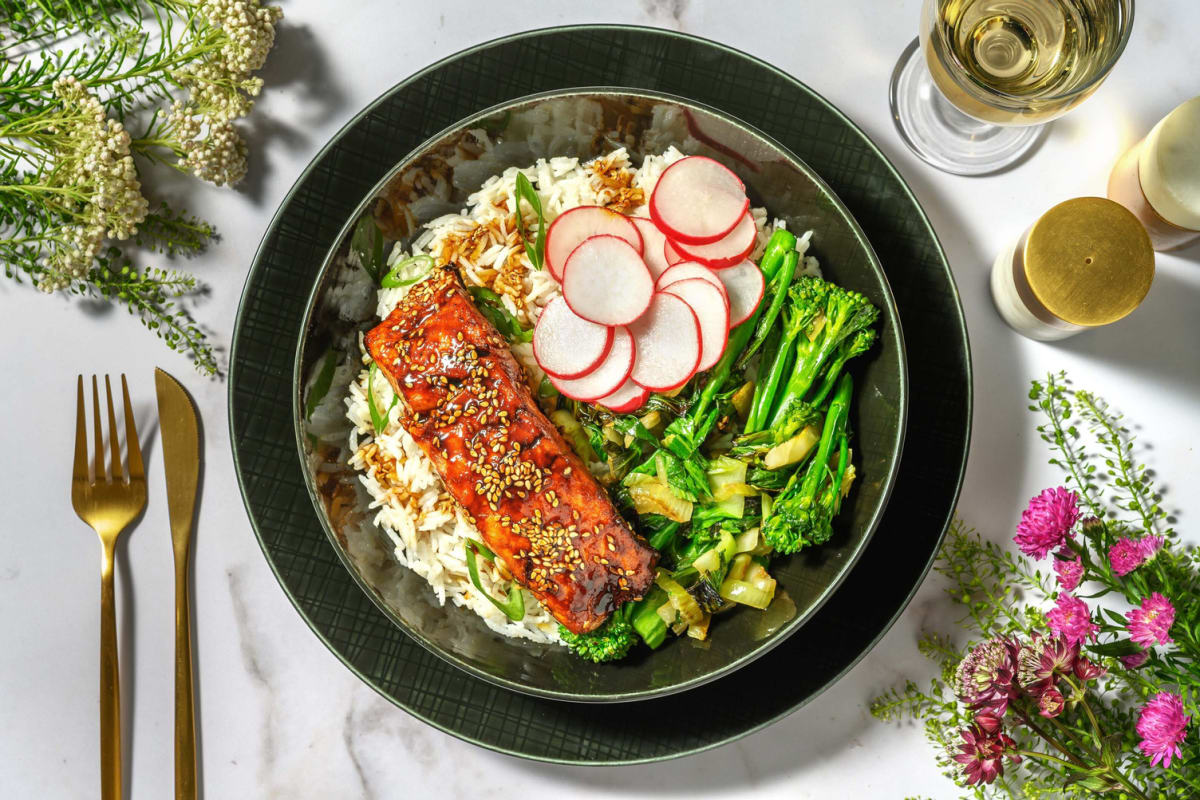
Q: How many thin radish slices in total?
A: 13